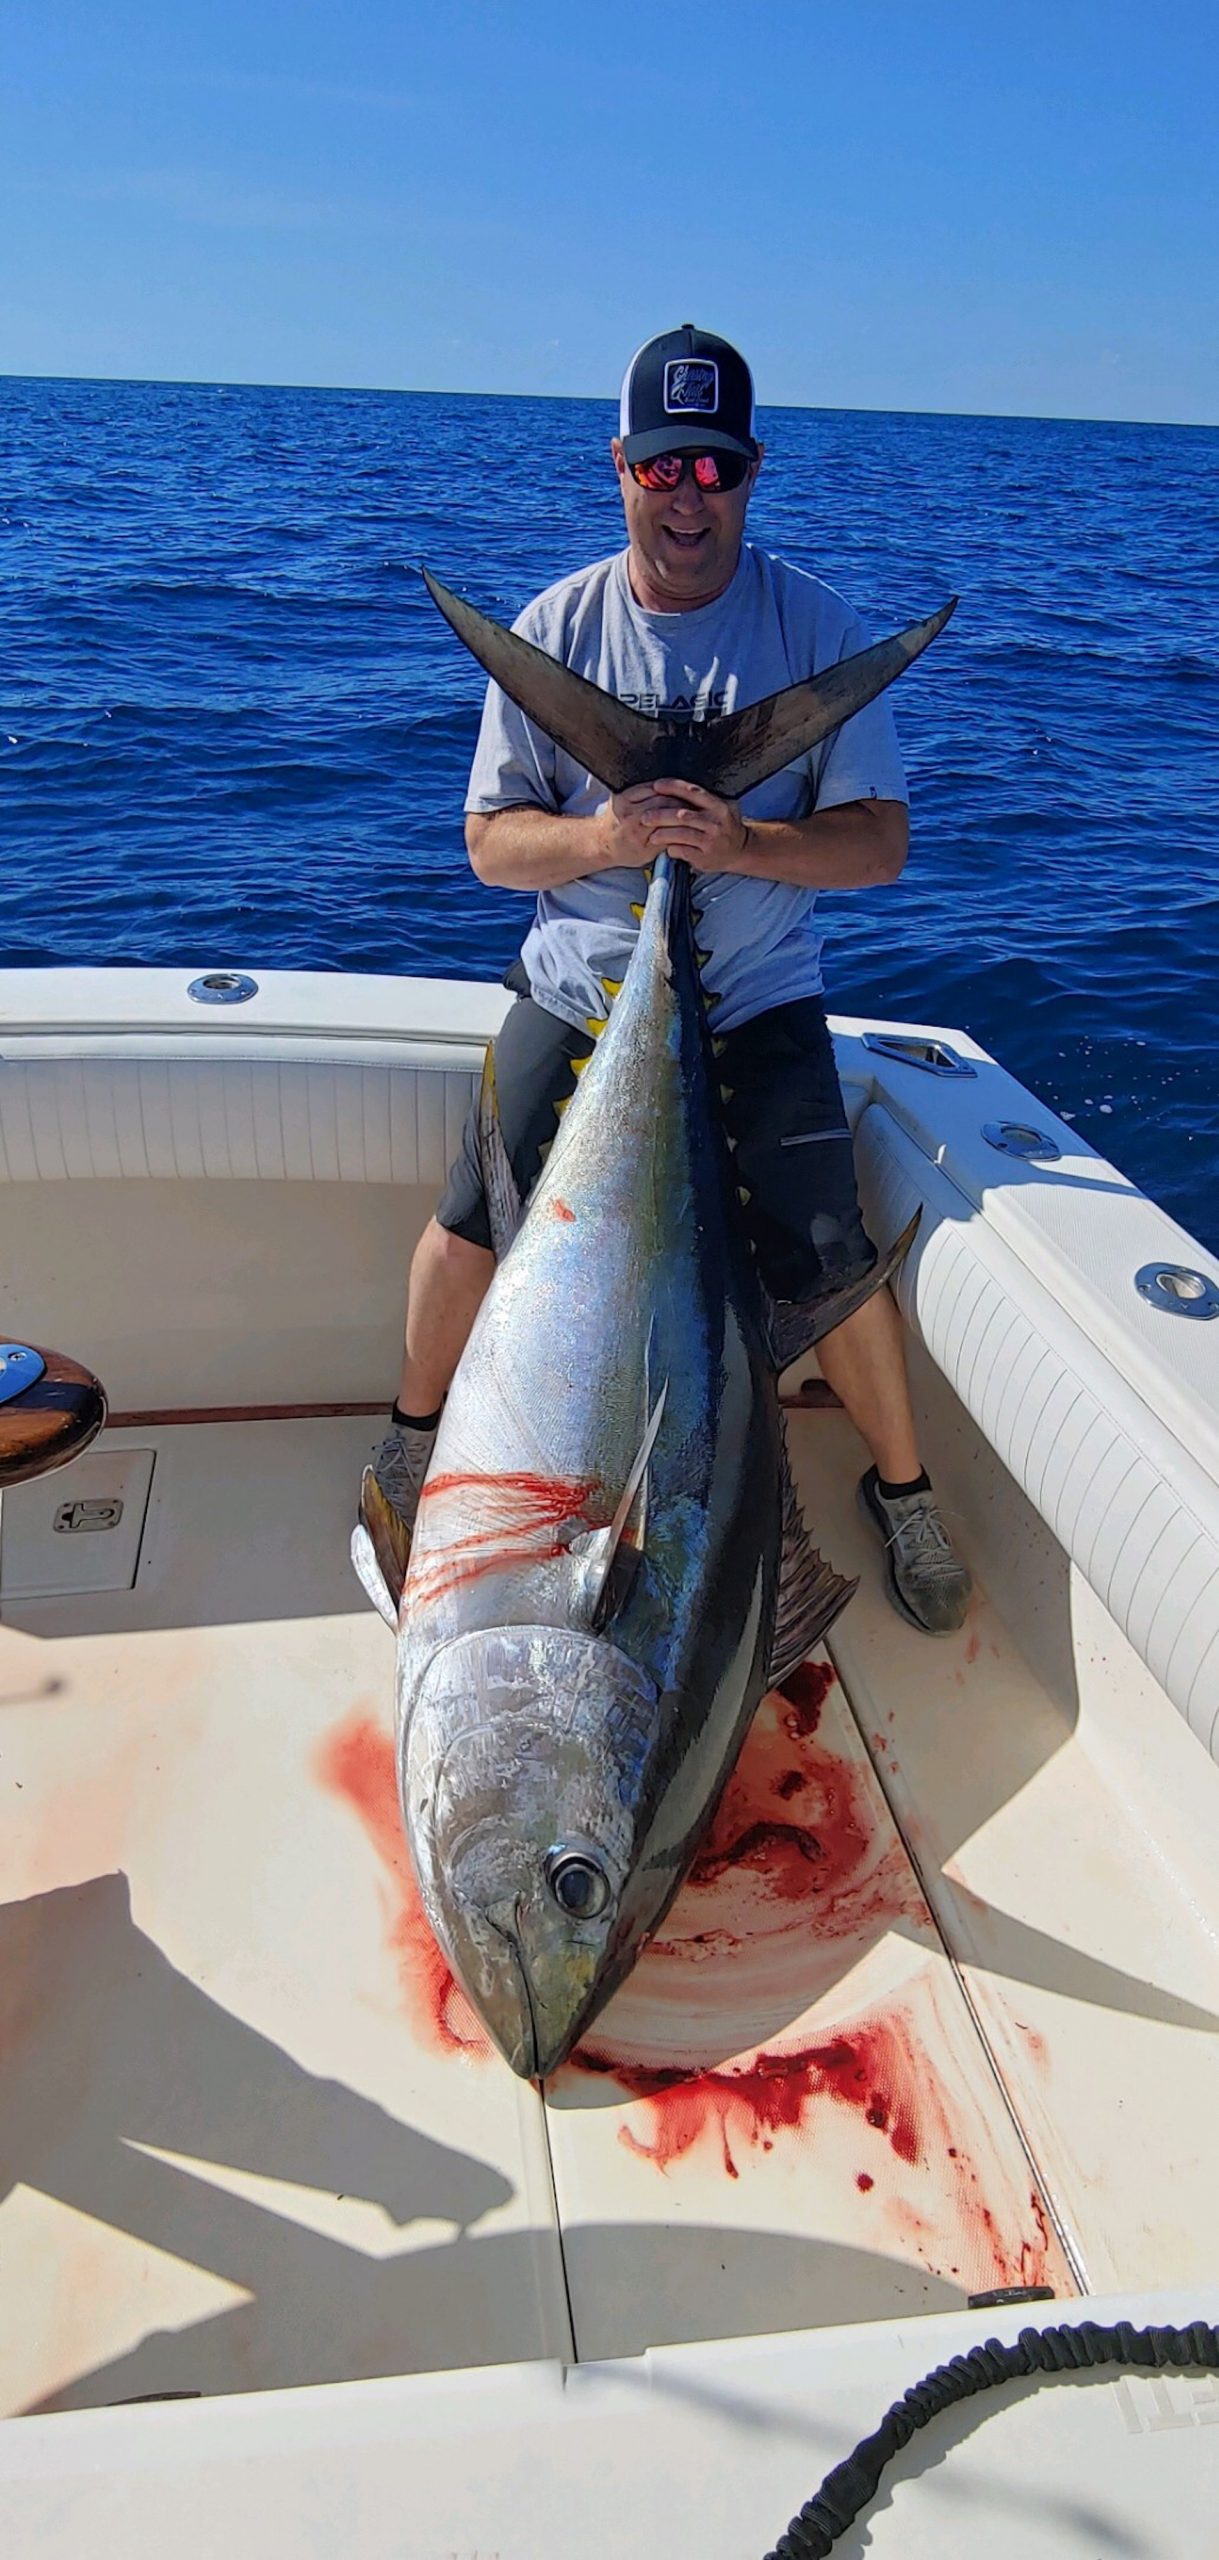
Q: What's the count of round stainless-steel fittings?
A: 3